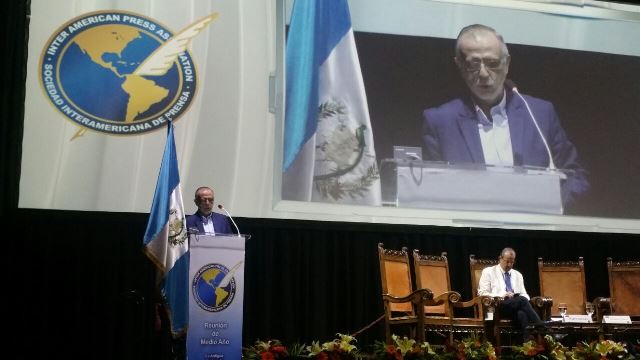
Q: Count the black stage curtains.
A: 1